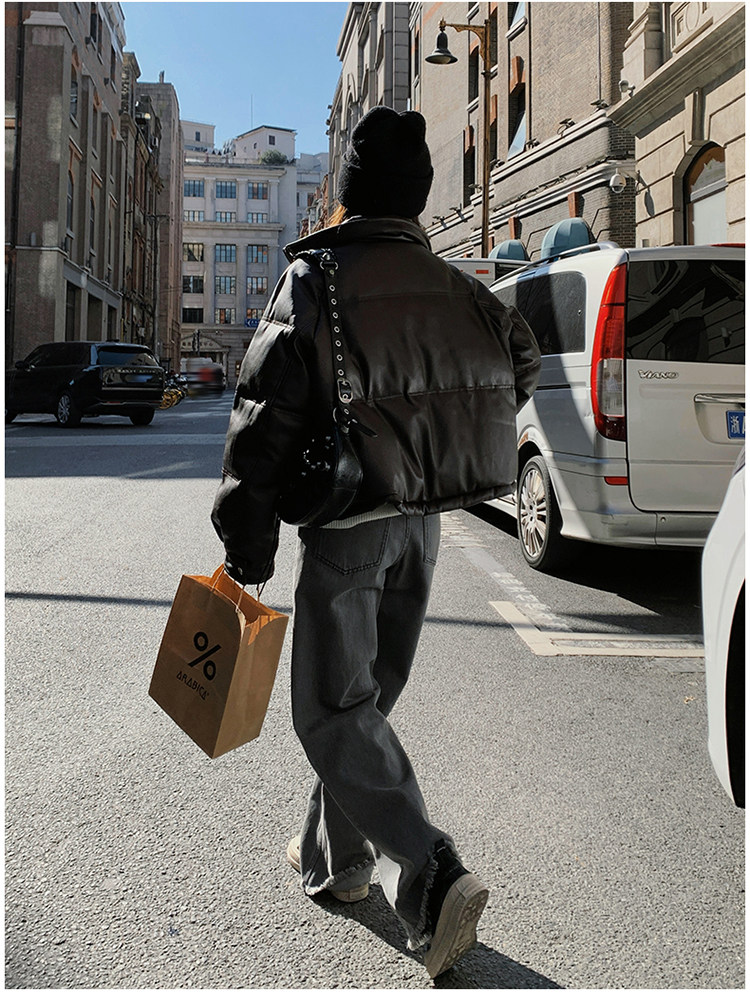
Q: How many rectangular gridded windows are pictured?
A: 15